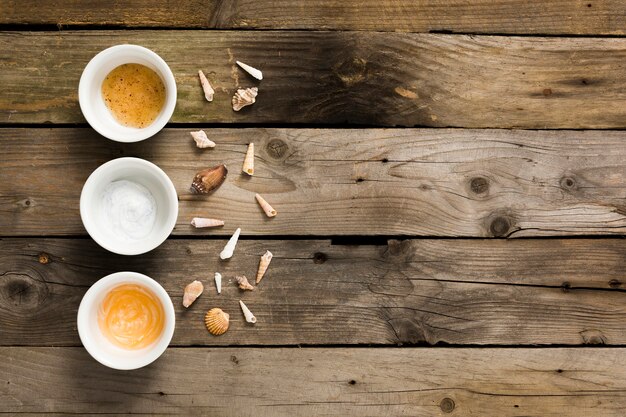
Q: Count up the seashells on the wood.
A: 15